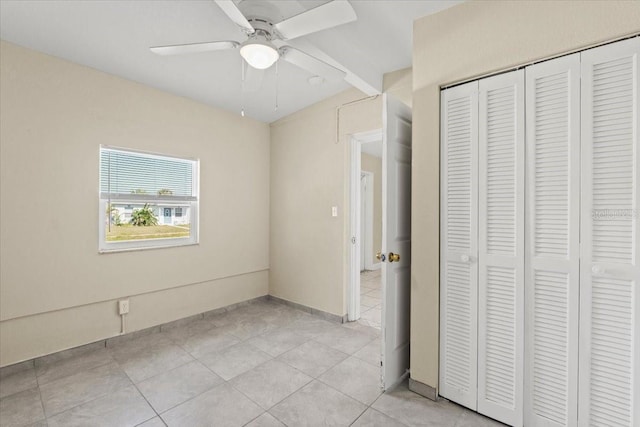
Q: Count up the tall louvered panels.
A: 4